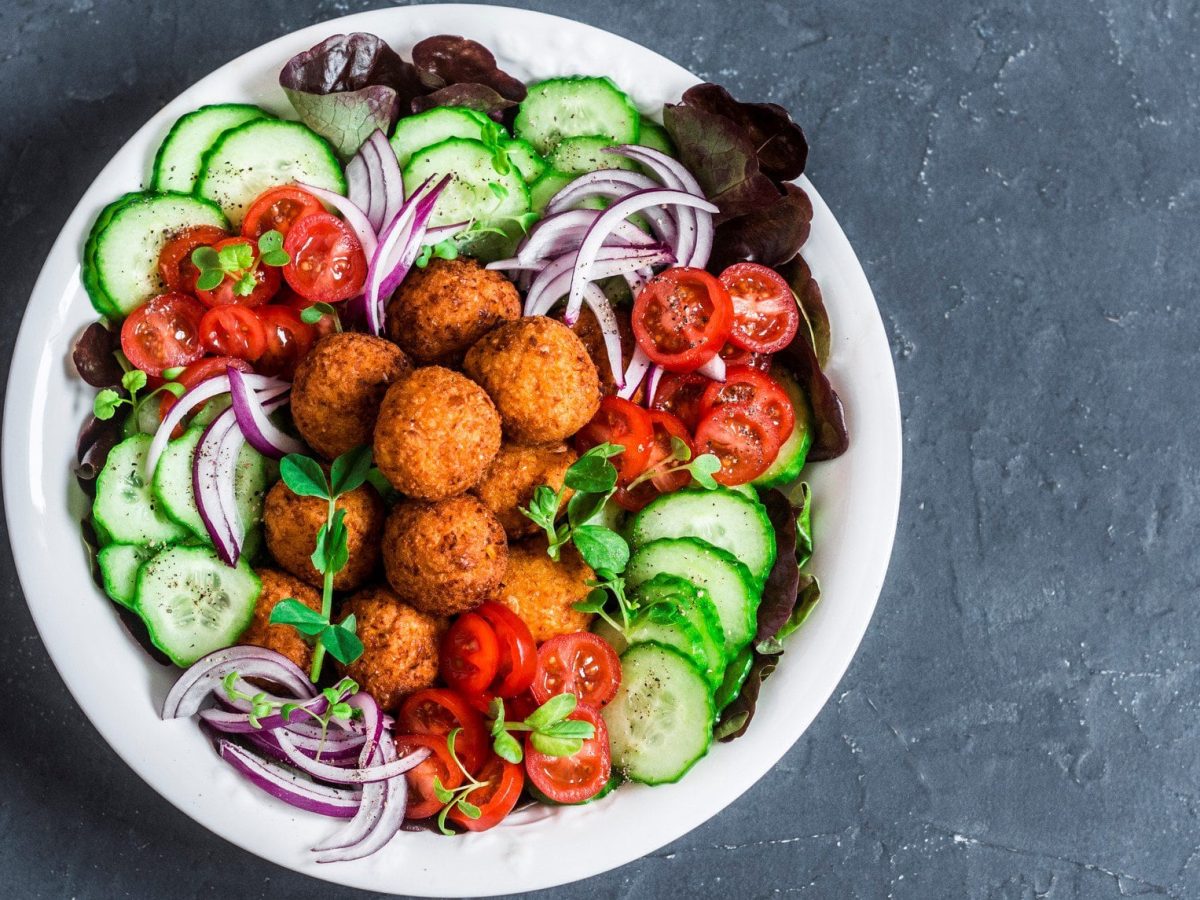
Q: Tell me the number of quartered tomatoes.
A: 0